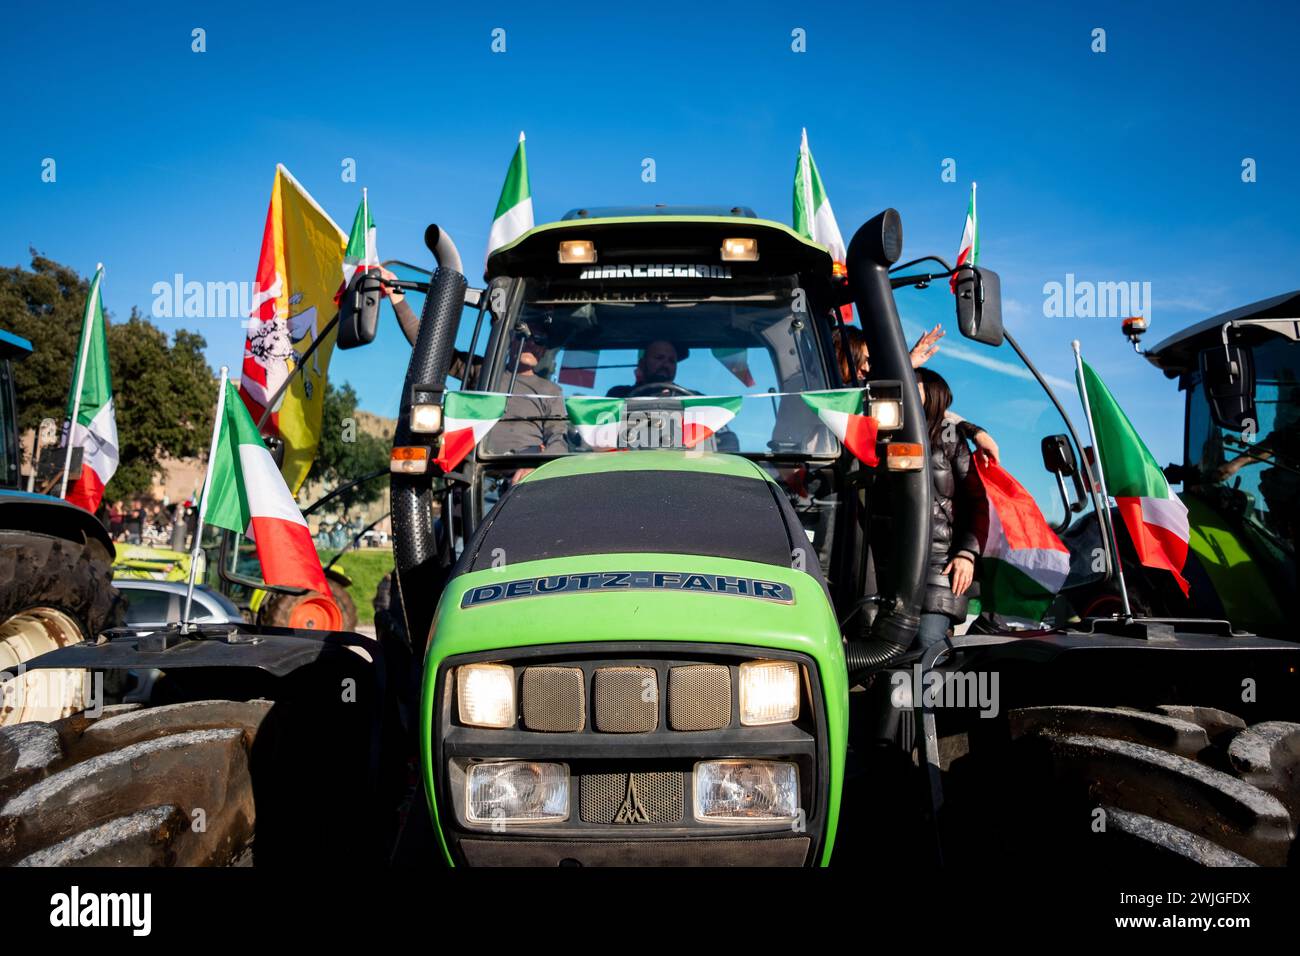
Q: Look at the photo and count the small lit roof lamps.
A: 2